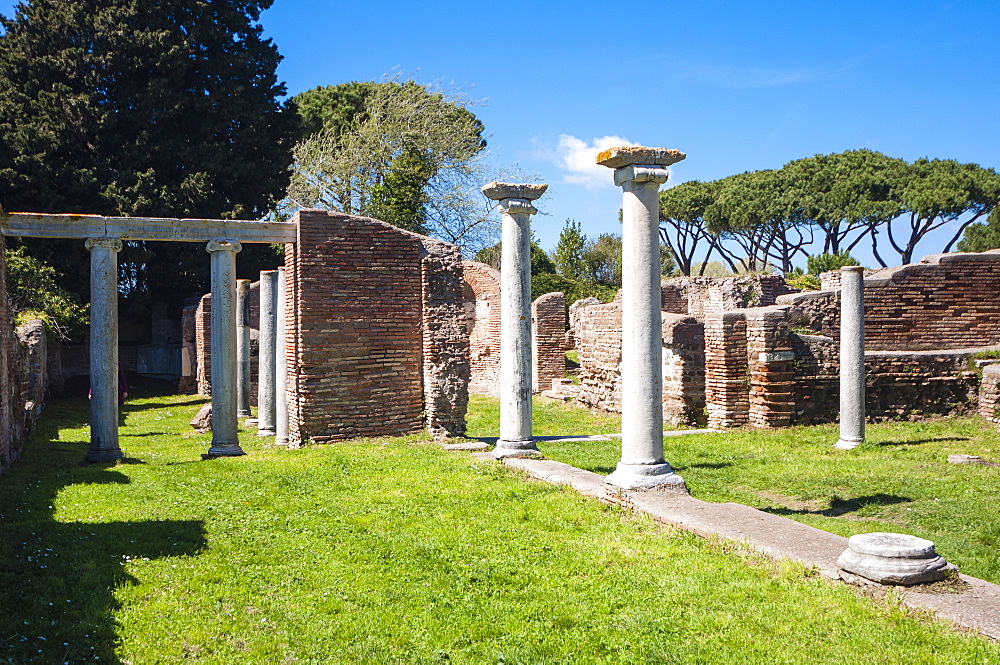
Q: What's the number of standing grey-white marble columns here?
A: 8